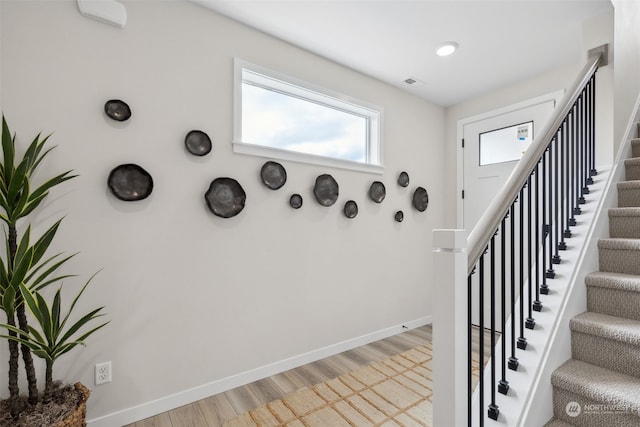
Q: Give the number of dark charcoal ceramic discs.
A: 12